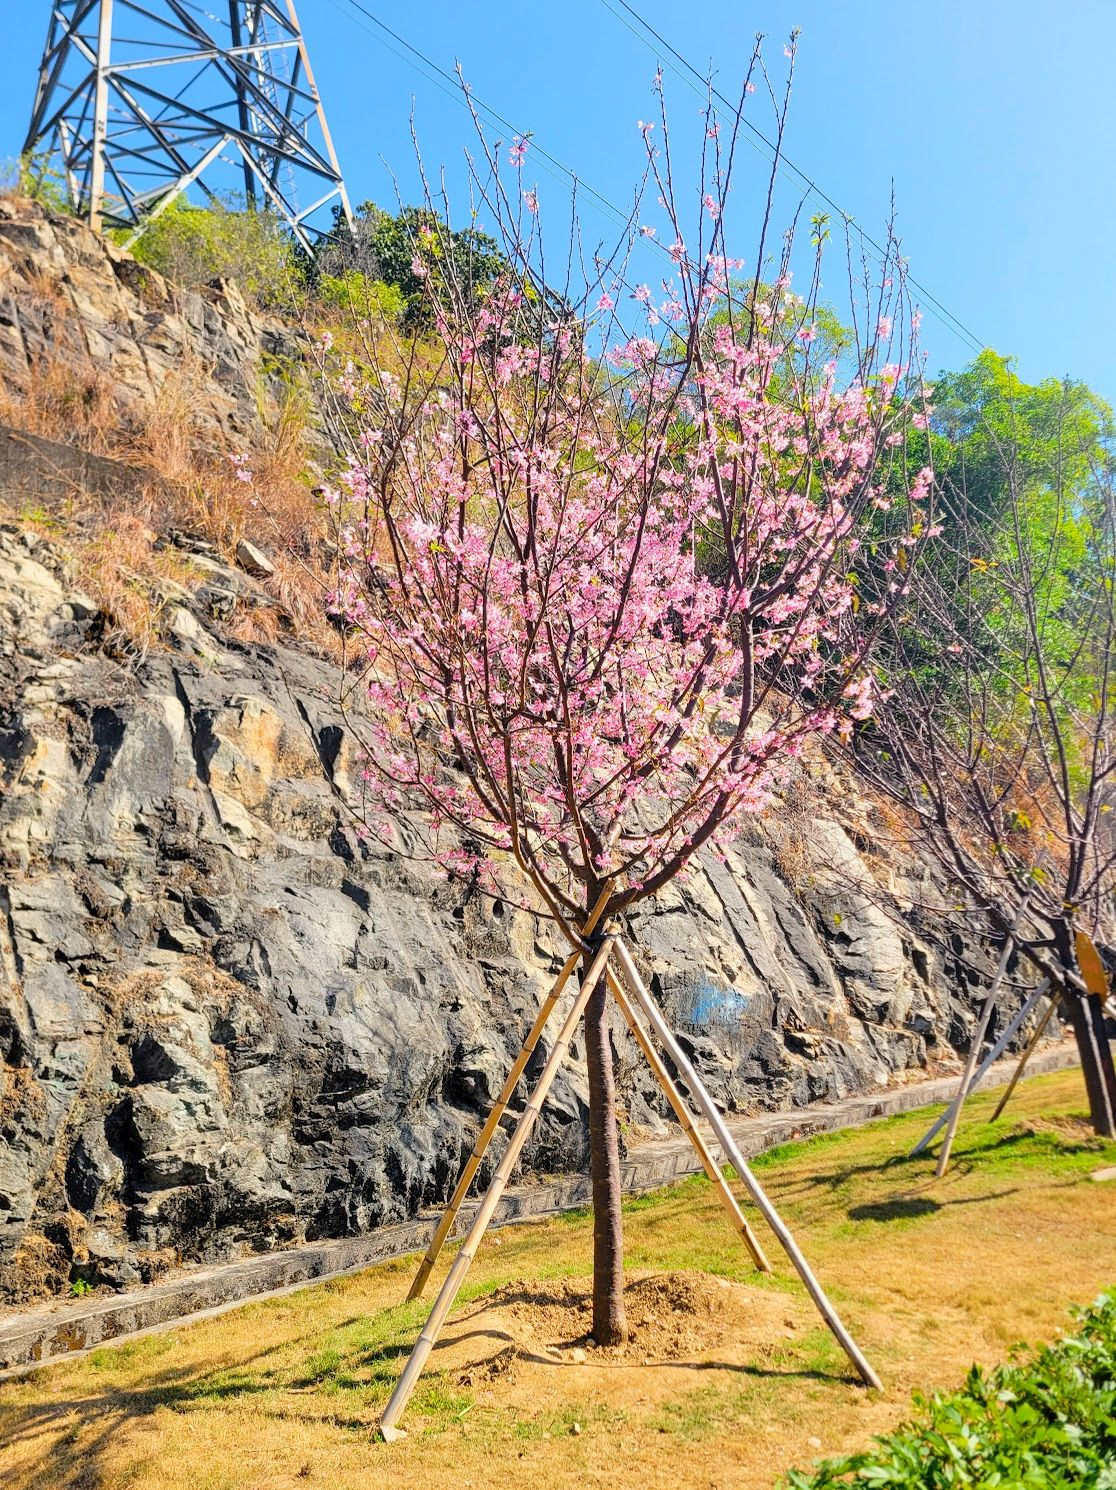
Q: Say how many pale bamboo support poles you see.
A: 7